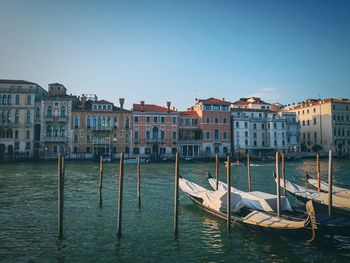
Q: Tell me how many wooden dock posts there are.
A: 13